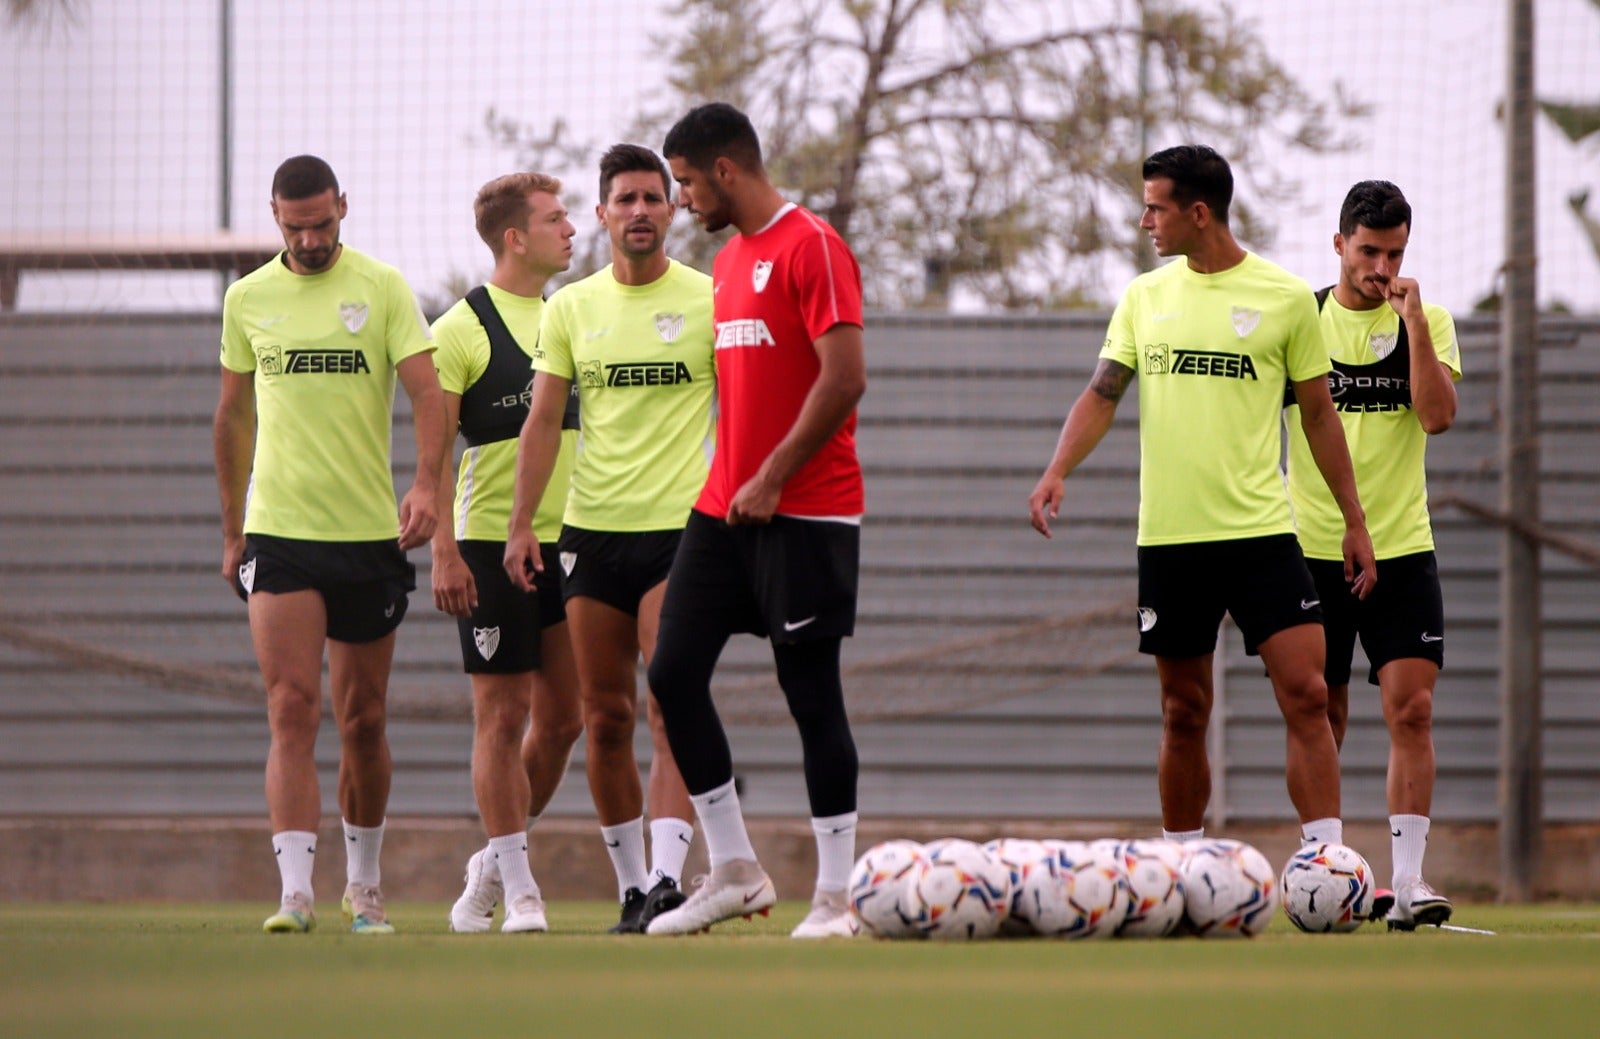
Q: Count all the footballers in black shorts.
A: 6